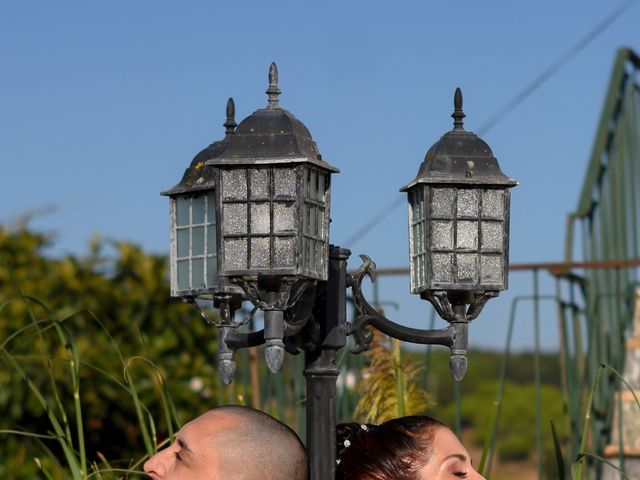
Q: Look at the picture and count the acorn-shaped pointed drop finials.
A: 3